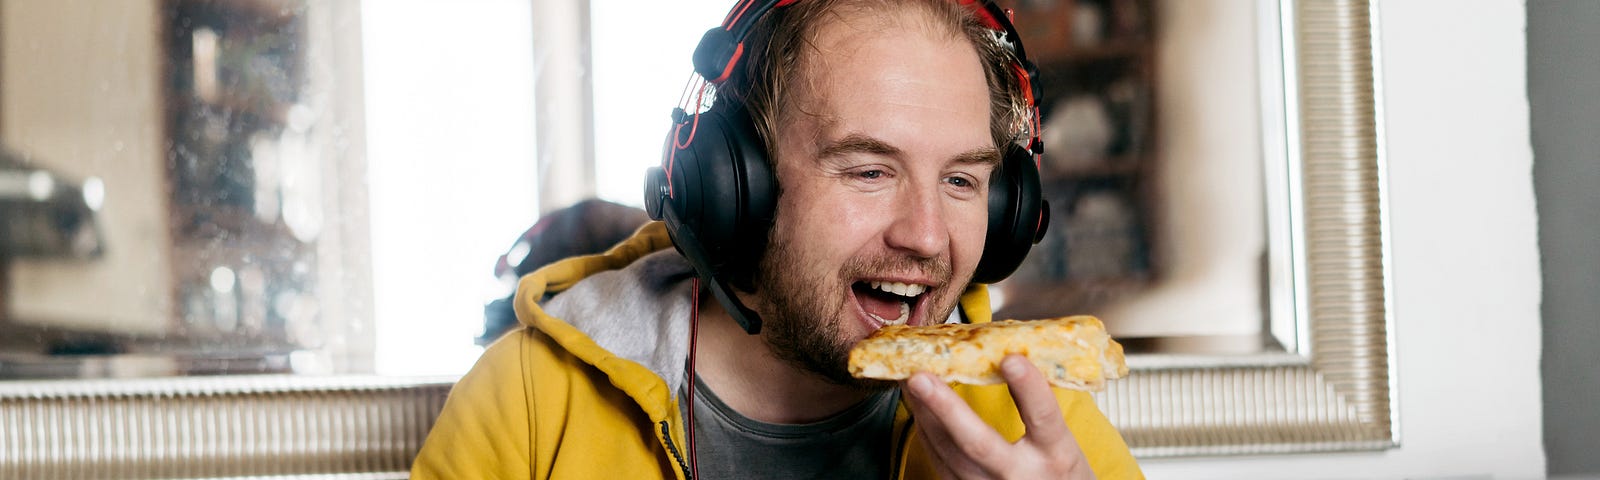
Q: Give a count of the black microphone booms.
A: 1